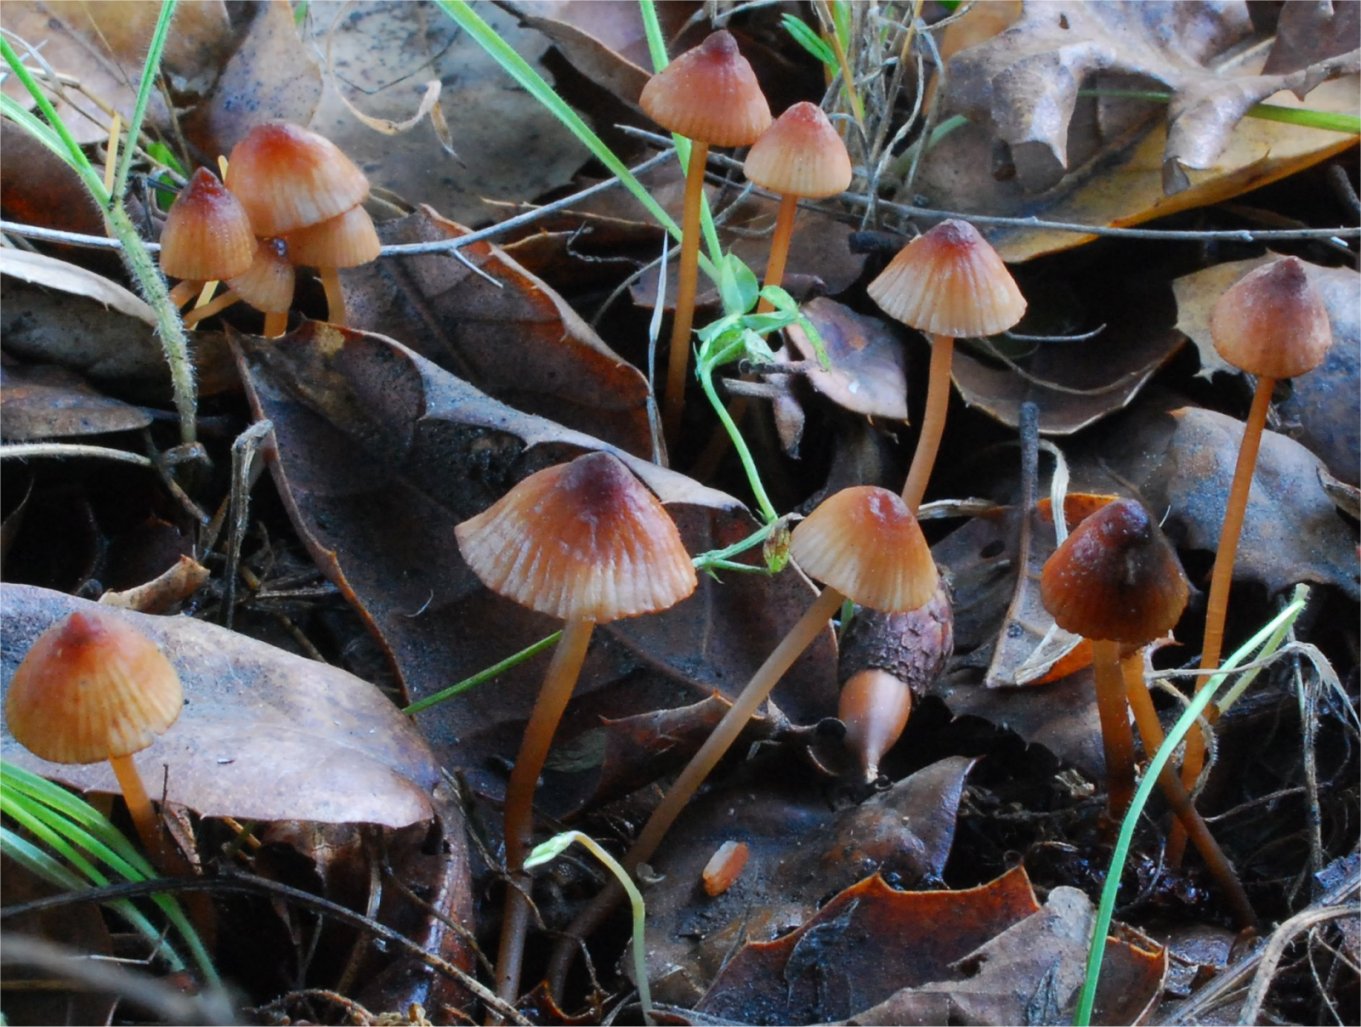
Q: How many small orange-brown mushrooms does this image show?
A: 12